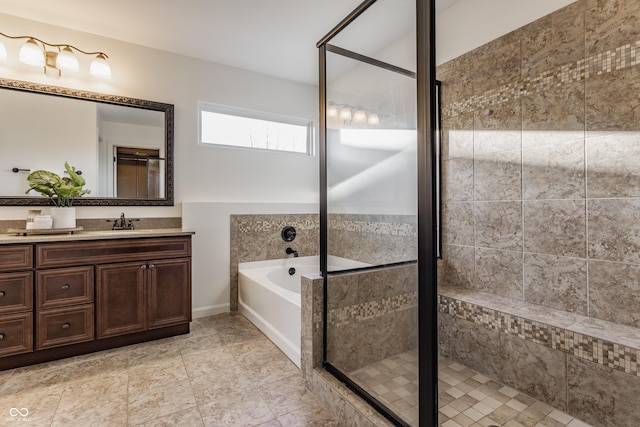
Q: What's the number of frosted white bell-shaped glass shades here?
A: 4